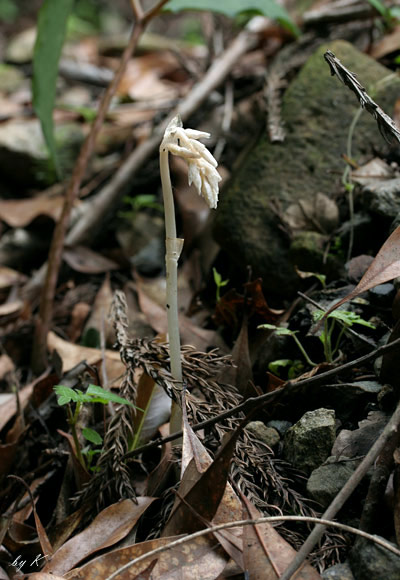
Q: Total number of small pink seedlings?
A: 0